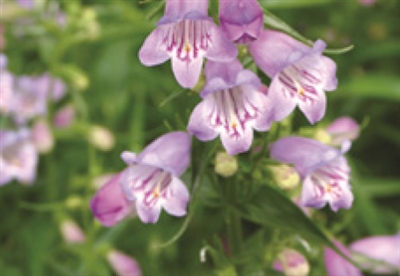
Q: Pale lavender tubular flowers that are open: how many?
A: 5